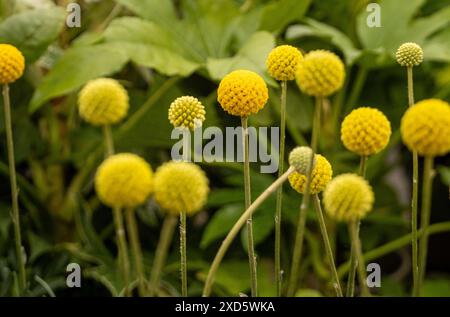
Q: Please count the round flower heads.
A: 14